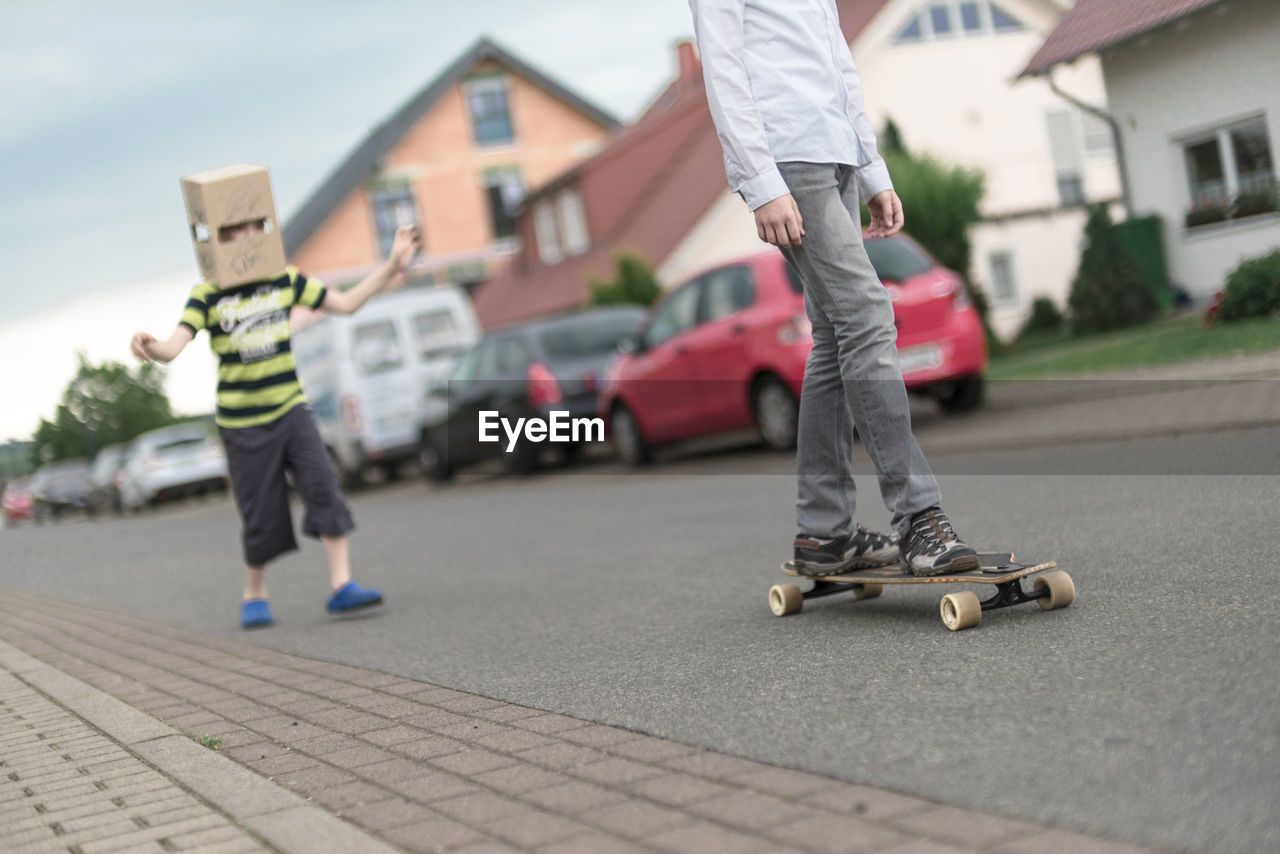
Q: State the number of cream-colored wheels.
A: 4